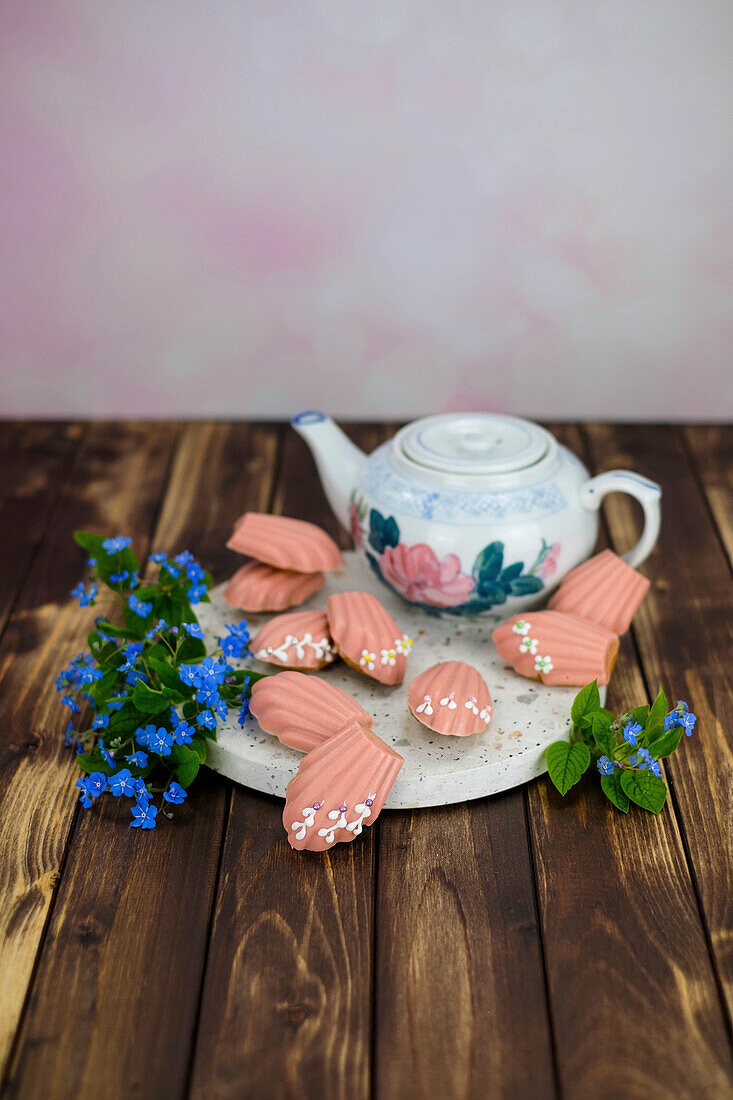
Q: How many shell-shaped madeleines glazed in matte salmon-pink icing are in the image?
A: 9